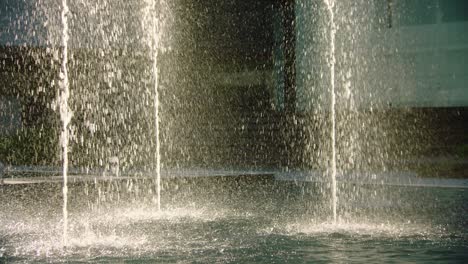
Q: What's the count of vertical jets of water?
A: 3